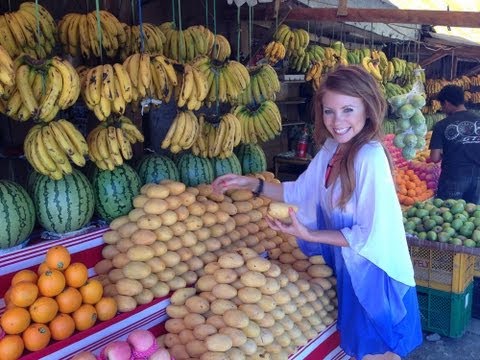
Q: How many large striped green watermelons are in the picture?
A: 7